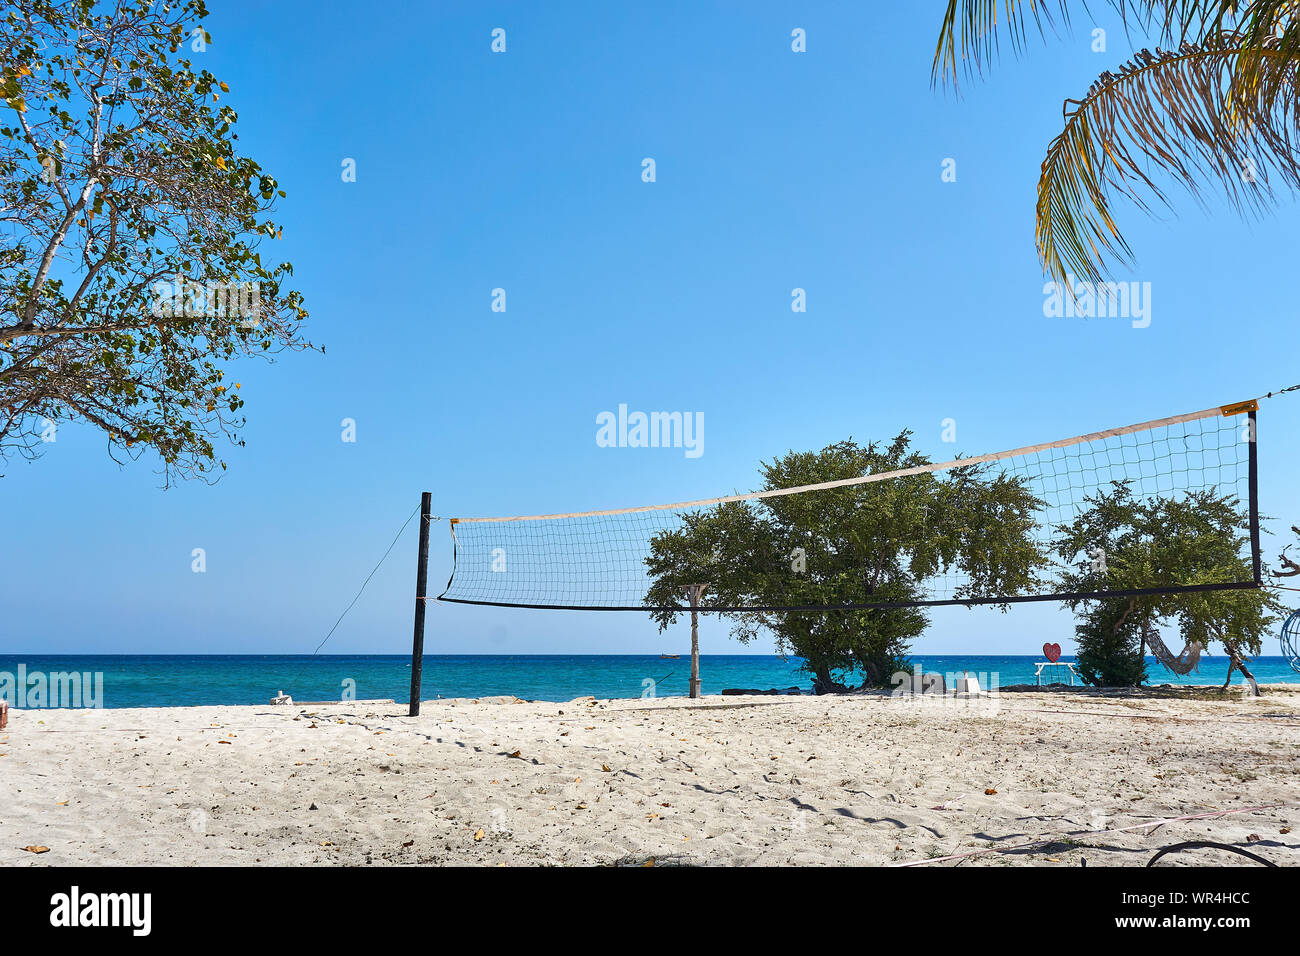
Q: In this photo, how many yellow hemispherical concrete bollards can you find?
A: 0